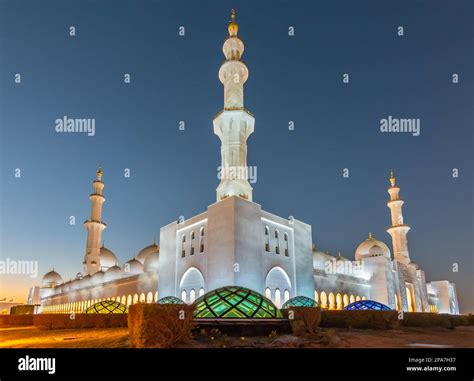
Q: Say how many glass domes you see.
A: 5